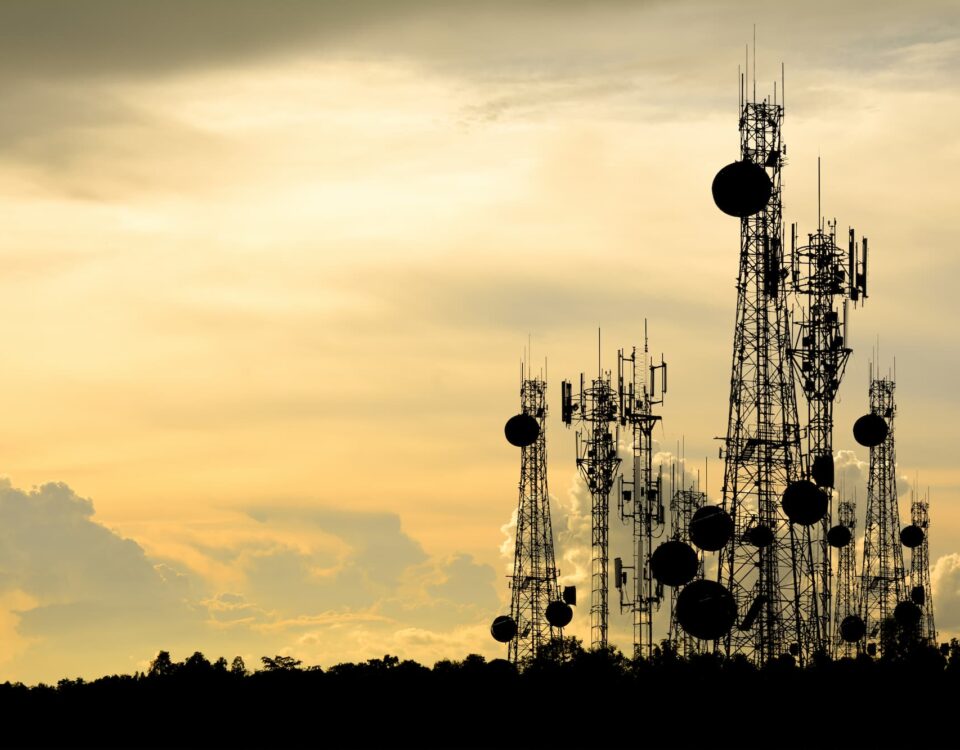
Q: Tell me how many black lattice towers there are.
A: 9